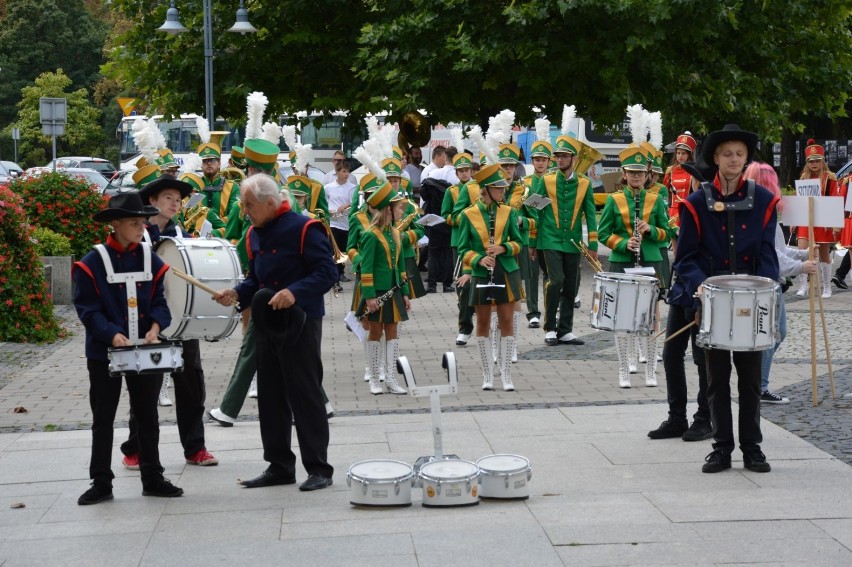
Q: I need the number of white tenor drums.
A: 3